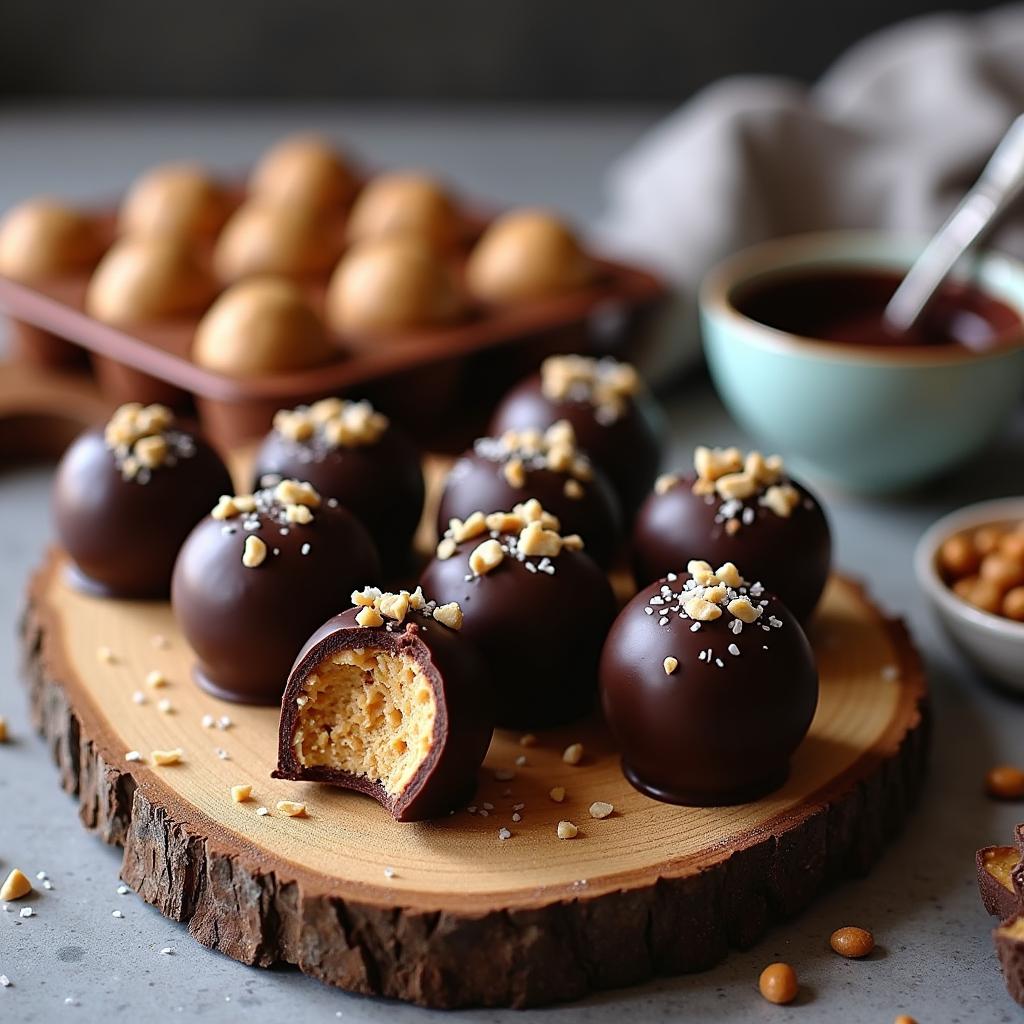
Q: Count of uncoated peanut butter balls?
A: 9